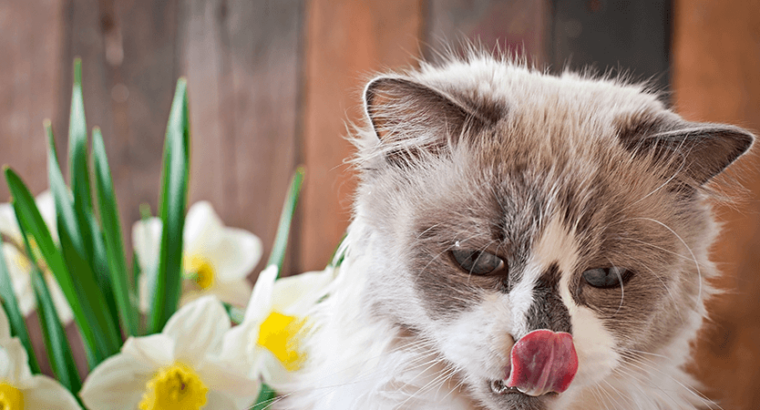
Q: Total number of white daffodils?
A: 5